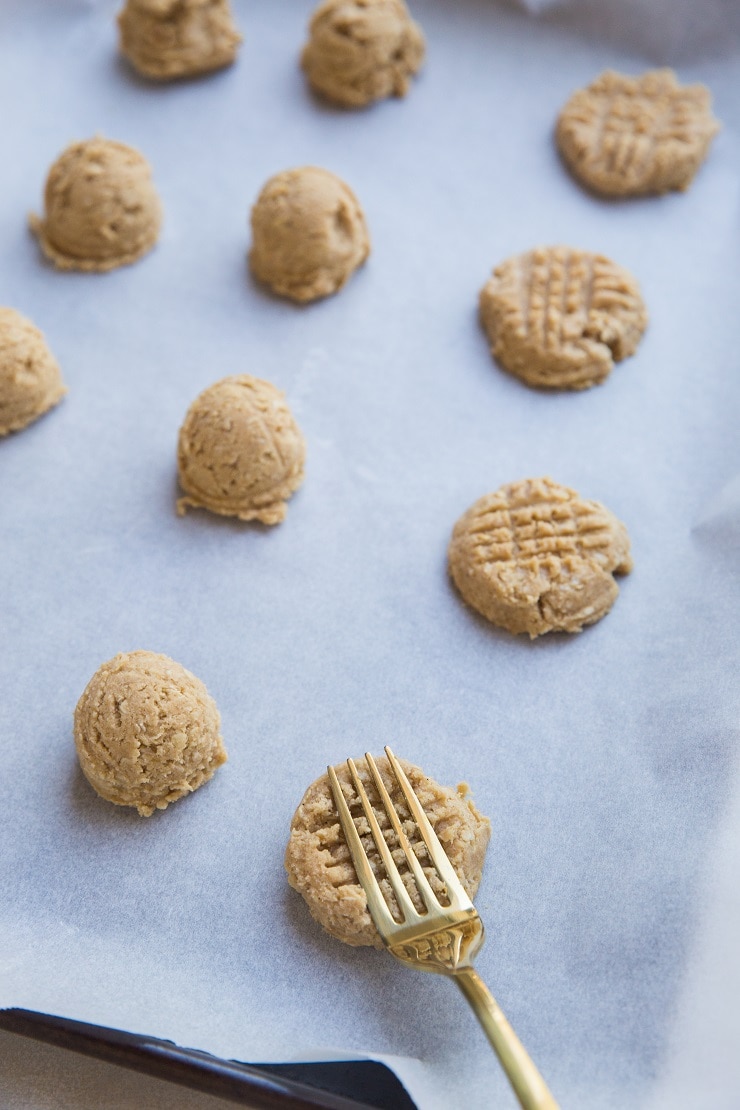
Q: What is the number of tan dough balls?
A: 7